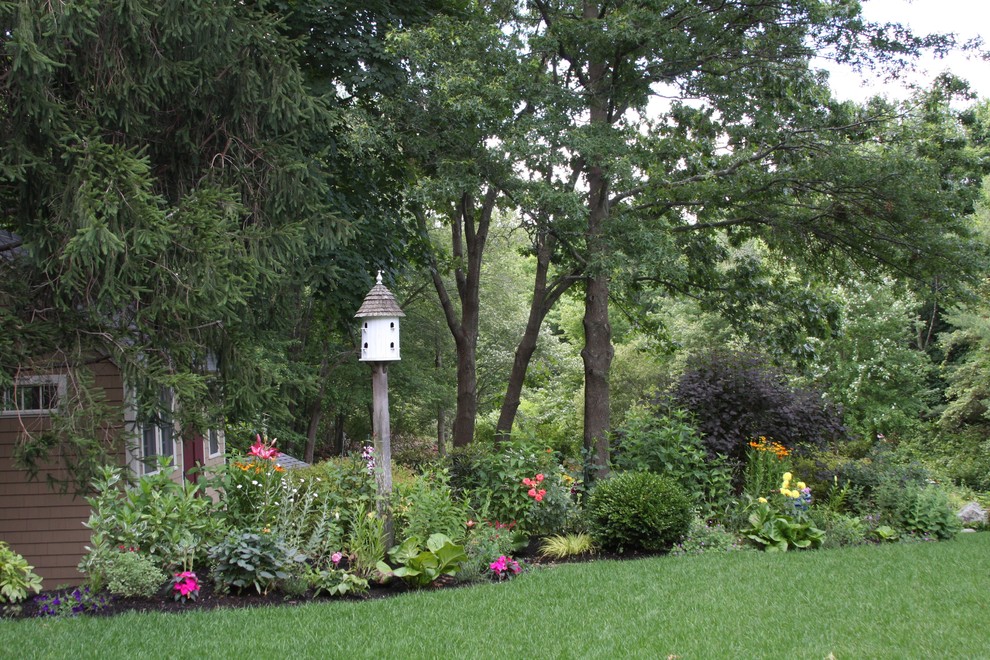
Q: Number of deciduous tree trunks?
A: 3